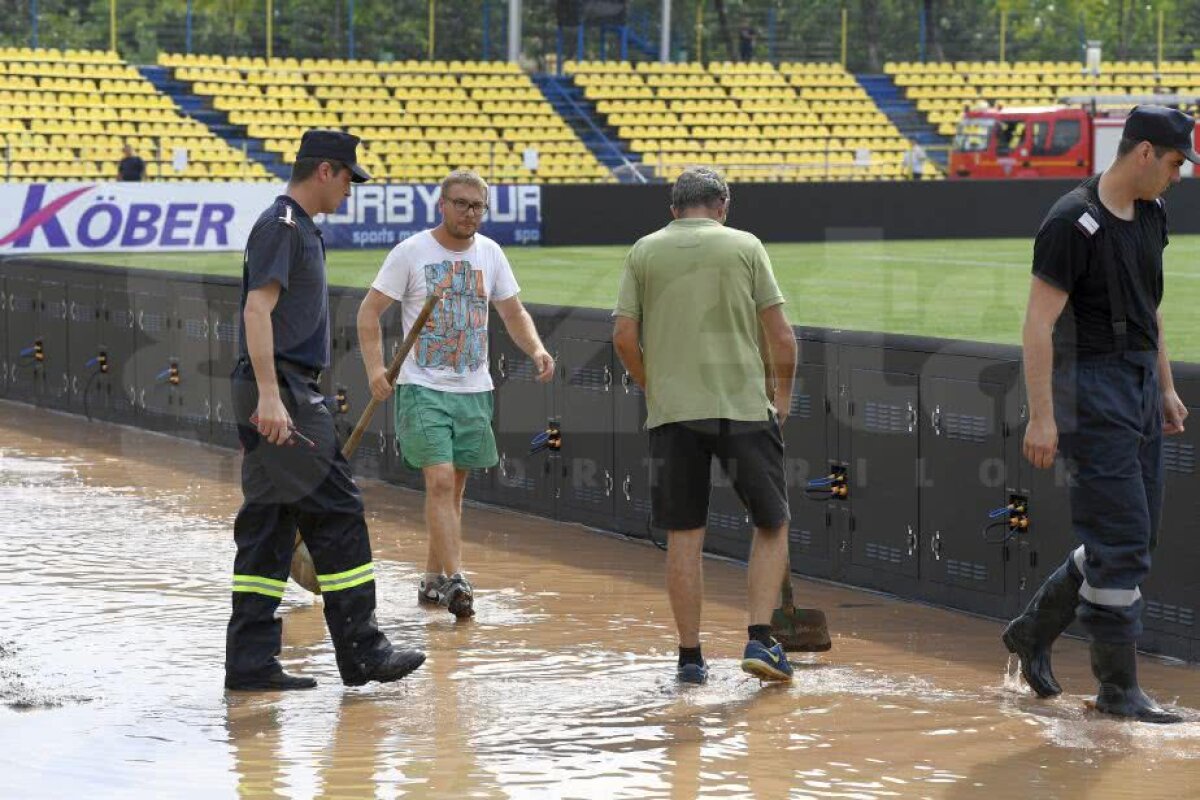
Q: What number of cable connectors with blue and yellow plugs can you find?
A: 7